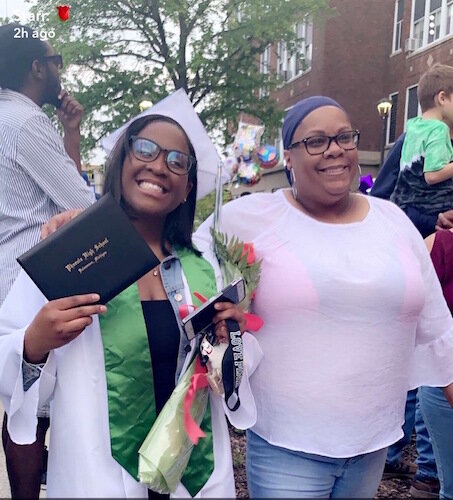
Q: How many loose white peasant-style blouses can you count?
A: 1